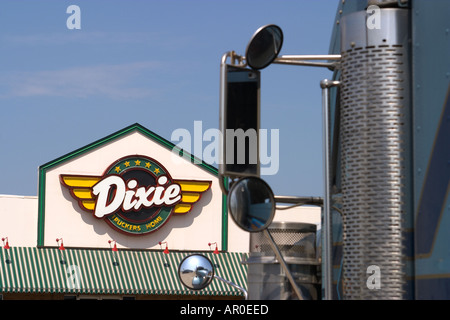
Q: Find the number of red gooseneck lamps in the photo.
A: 5